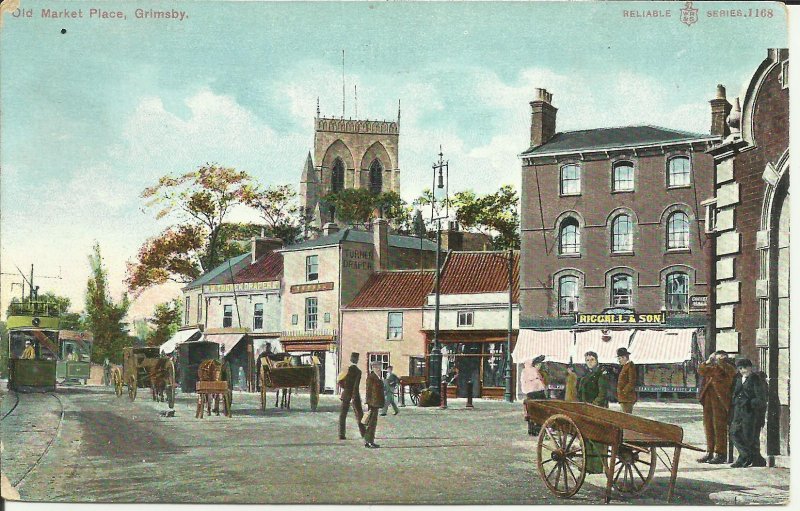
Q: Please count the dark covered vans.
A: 2